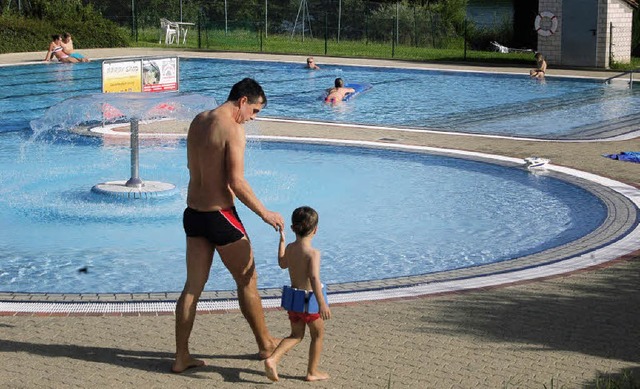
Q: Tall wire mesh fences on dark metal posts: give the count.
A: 1